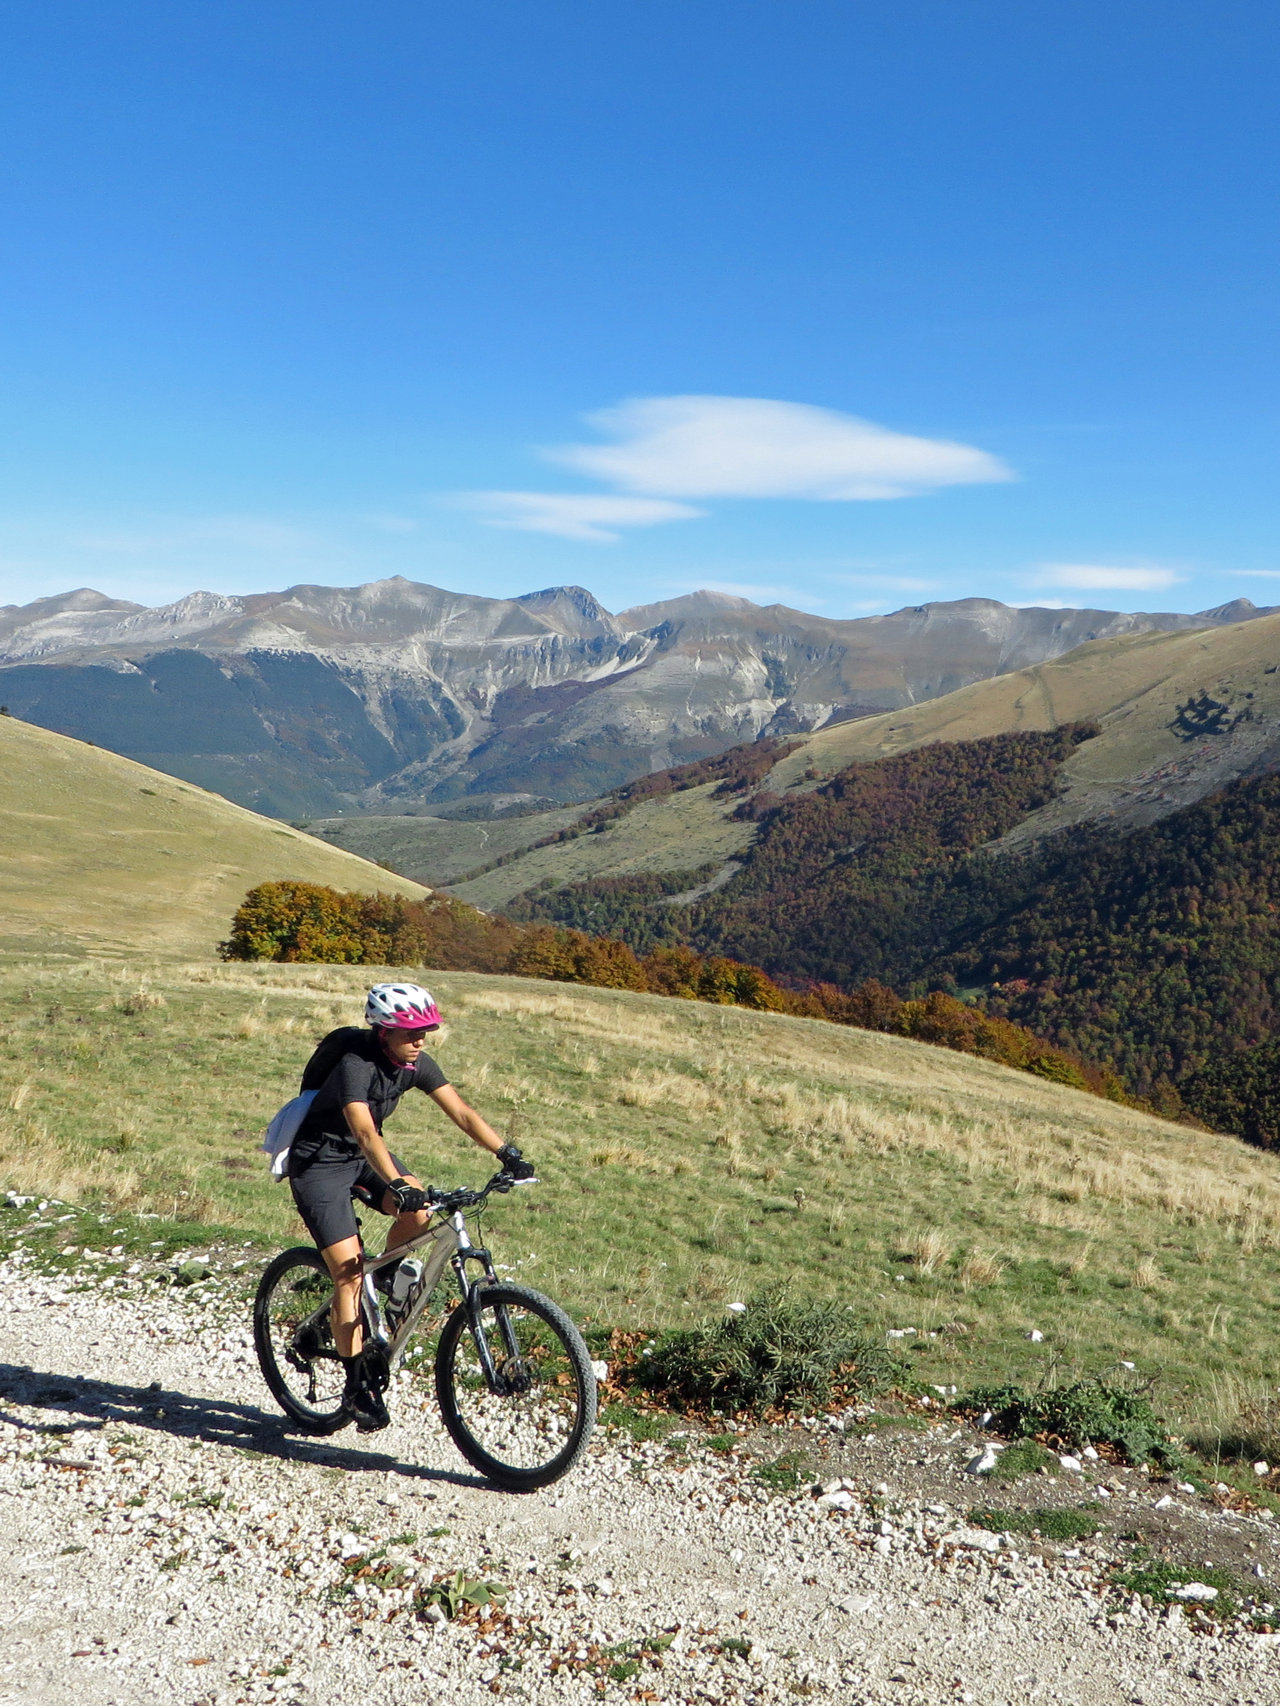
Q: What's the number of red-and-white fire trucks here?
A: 0